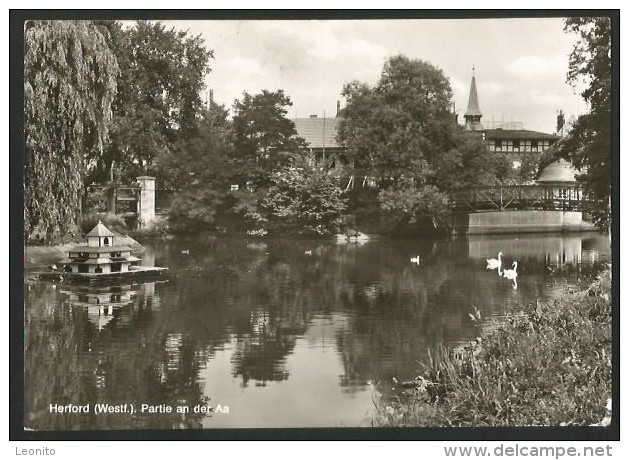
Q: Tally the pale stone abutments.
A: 1